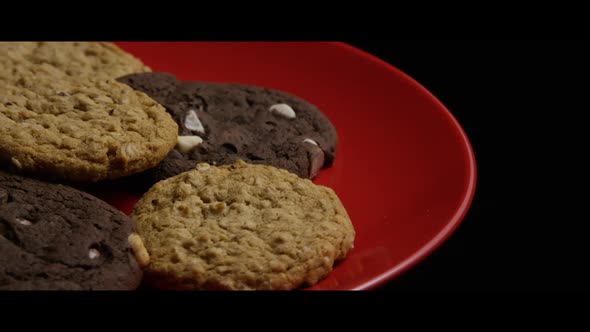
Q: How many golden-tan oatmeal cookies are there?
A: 3